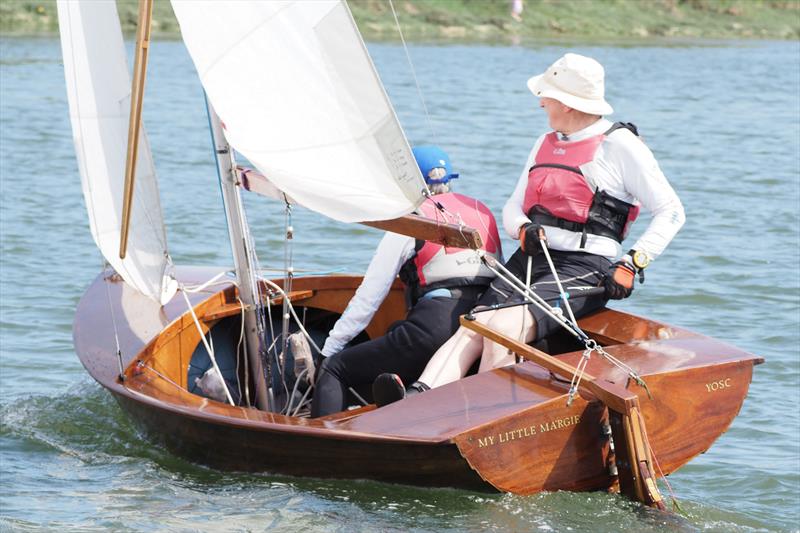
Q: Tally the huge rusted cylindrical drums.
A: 0